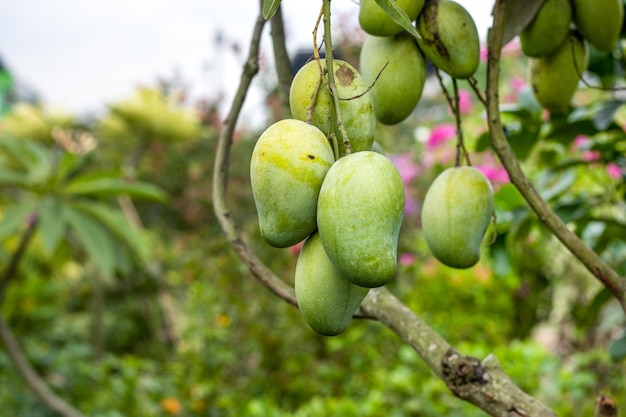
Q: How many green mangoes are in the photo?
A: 11